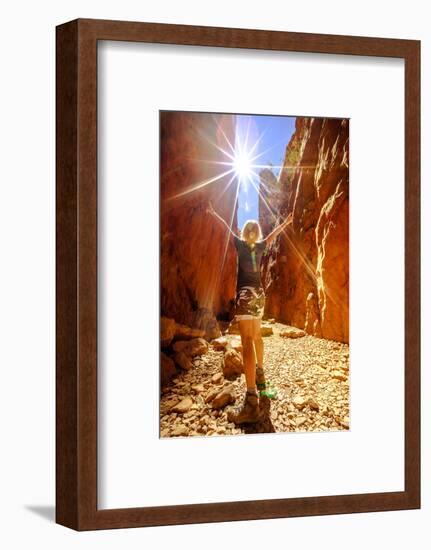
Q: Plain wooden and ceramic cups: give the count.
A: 0